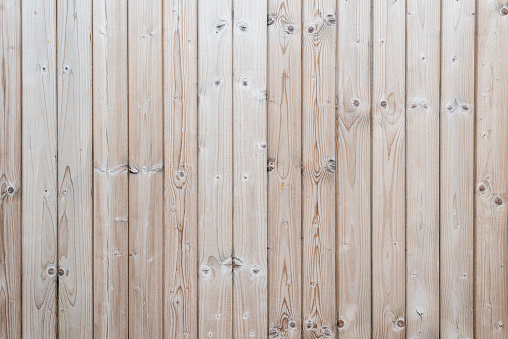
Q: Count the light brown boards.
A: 15